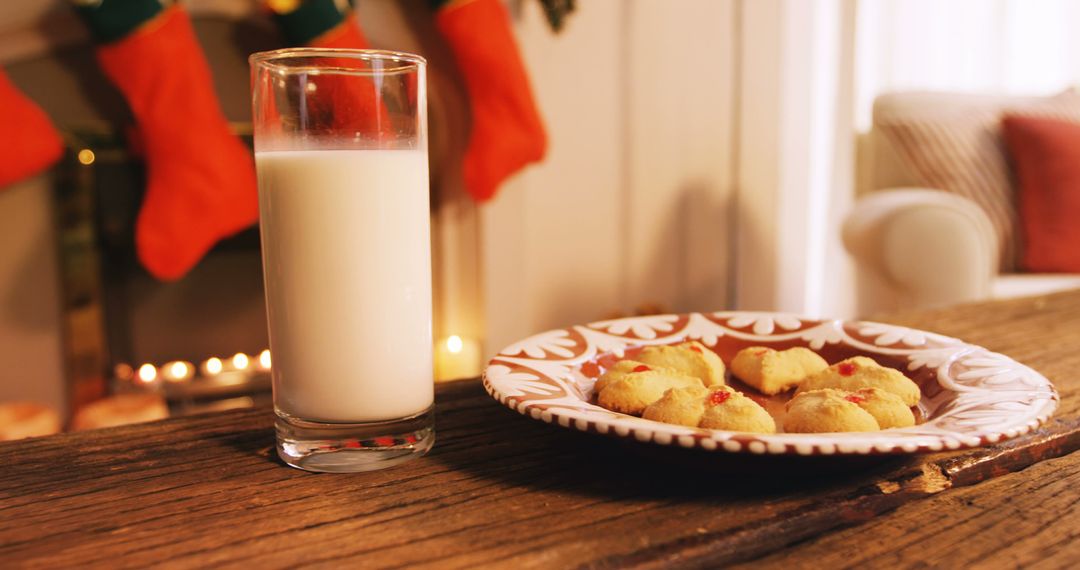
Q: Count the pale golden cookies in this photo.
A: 6